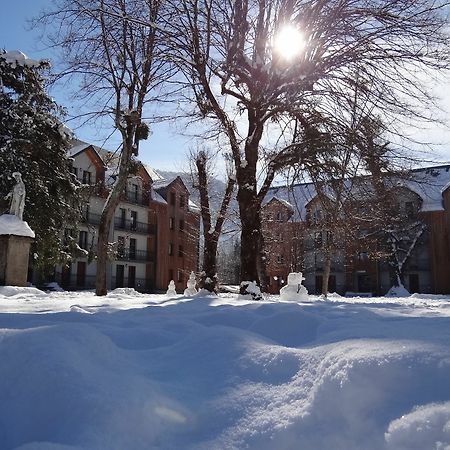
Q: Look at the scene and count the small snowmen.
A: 2